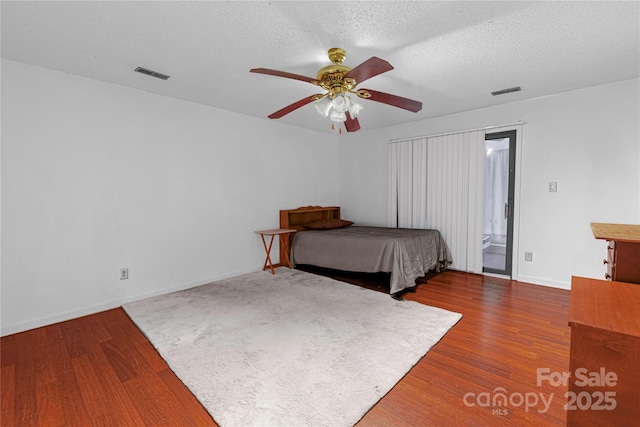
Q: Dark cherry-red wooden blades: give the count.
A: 5